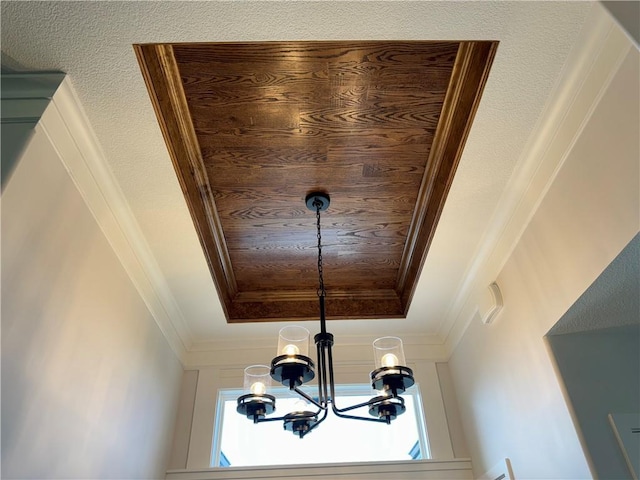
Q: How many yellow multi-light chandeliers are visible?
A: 0